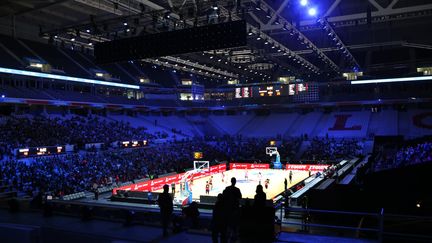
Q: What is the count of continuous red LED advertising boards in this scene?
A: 3